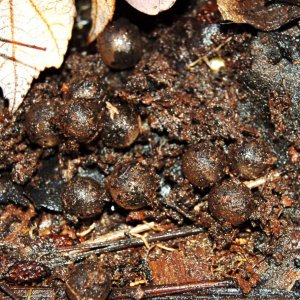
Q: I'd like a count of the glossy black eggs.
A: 11